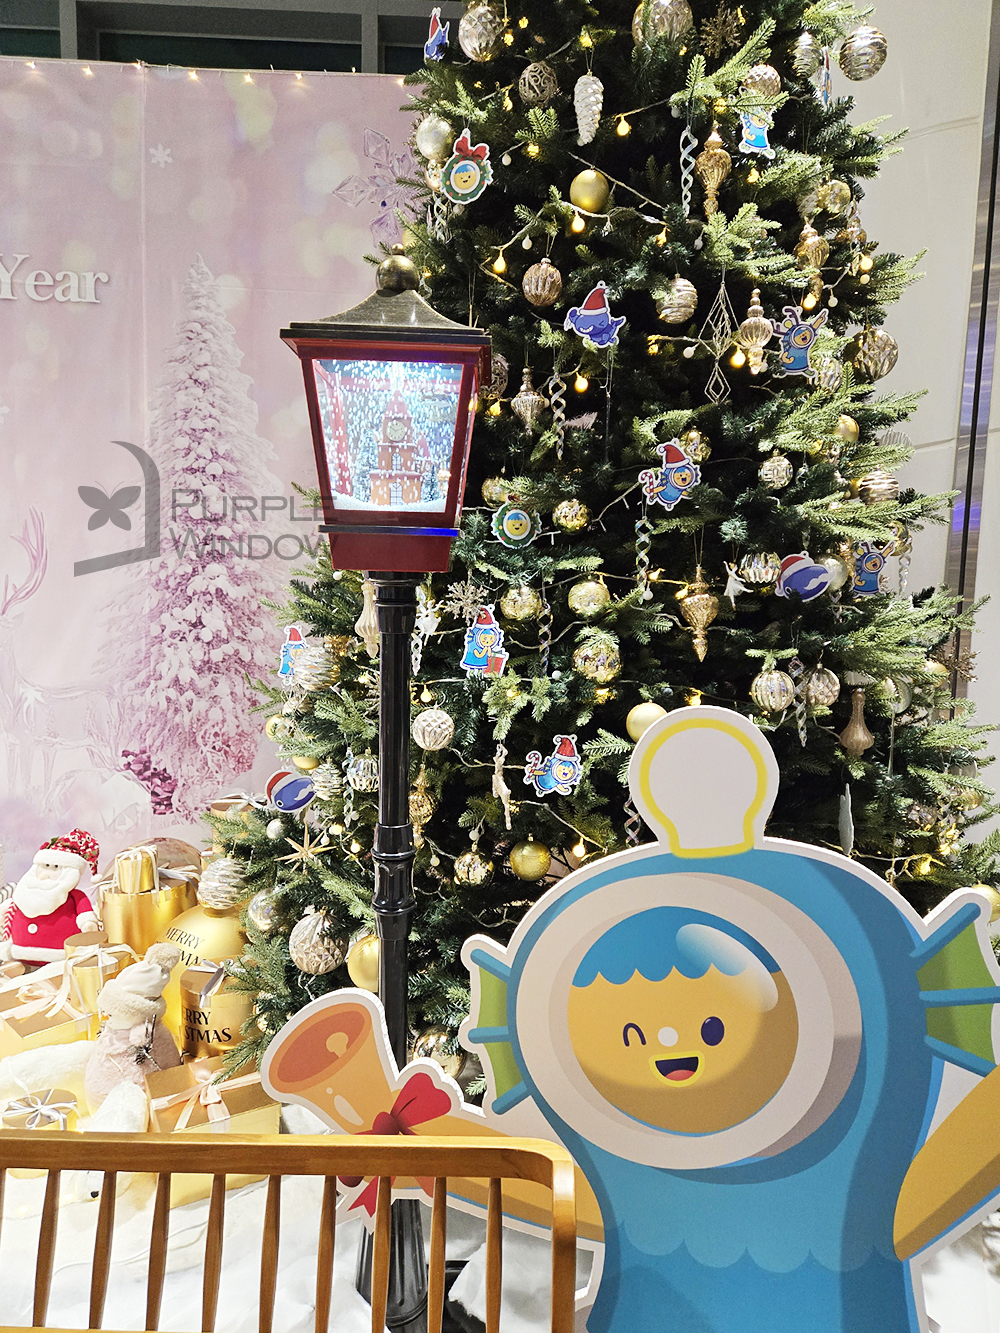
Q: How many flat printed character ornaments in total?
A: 14